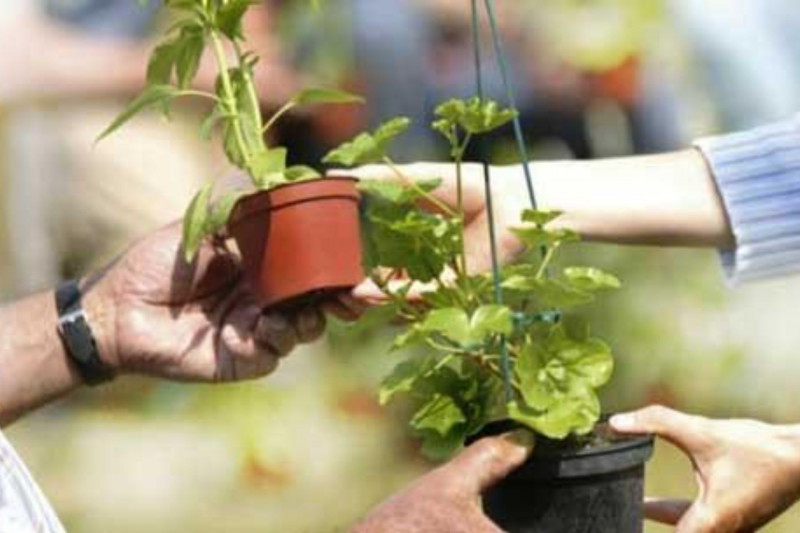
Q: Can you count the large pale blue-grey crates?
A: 0